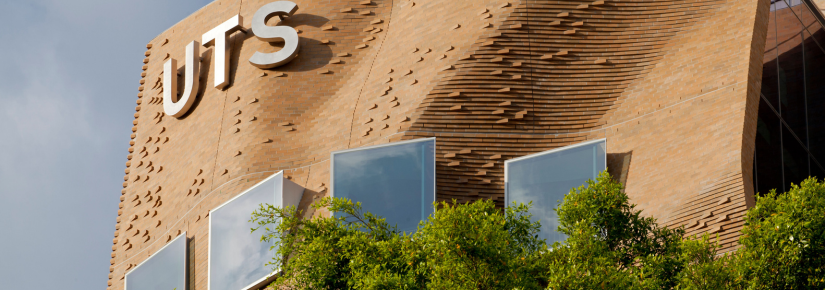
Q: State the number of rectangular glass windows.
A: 4